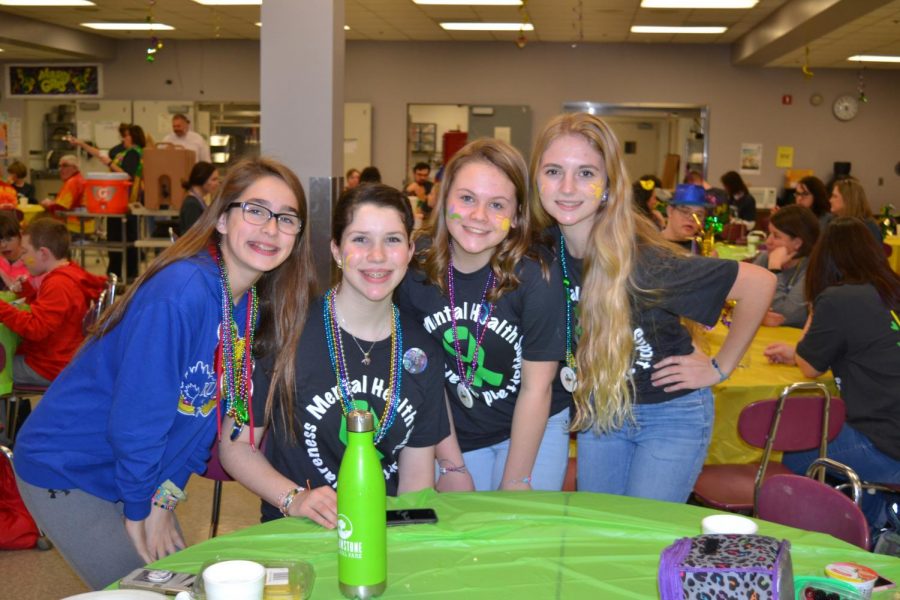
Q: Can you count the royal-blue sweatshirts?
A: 1